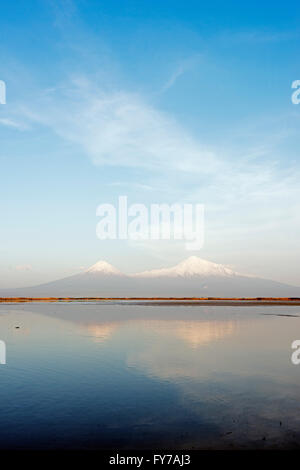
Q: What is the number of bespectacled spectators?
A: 0